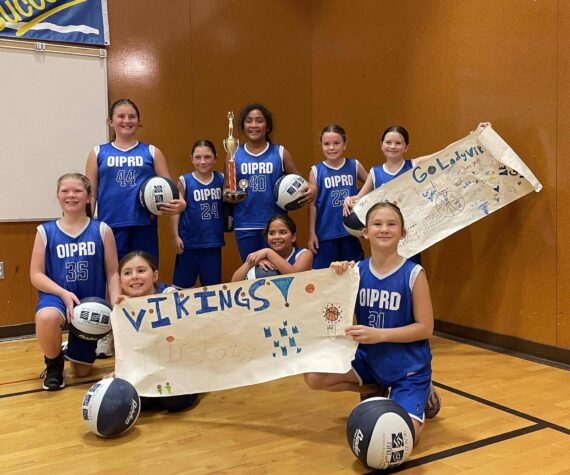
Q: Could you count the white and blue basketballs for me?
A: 7